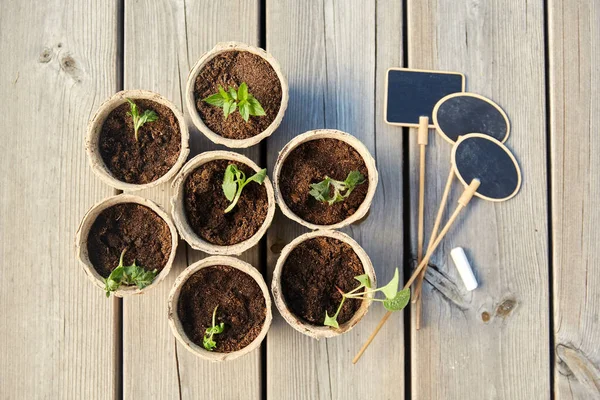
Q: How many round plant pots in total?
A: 7